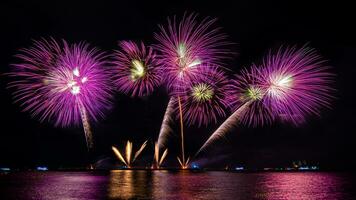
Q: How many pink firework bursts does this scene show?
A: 6